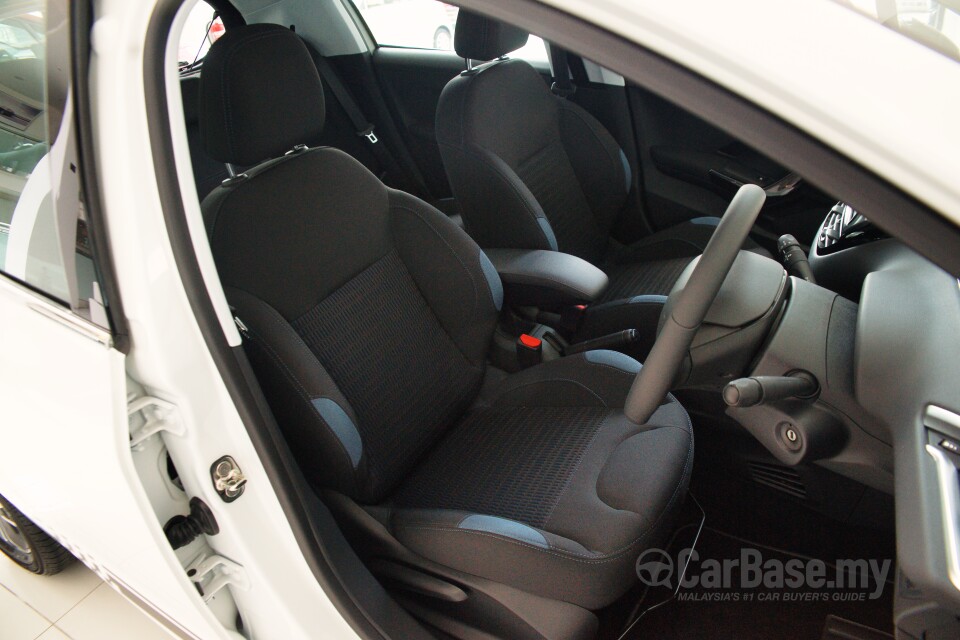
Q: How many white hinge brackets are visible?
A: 2